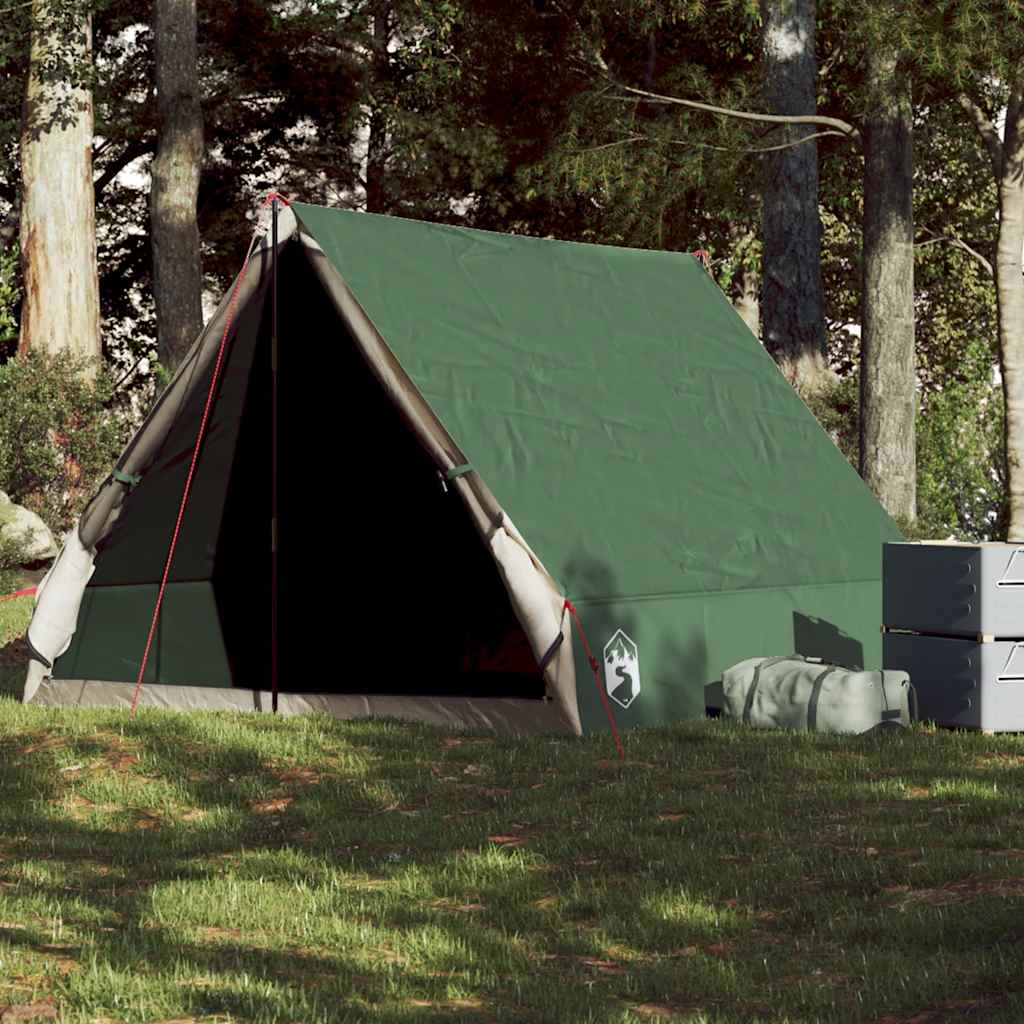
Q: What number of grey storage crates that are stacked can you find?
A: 2